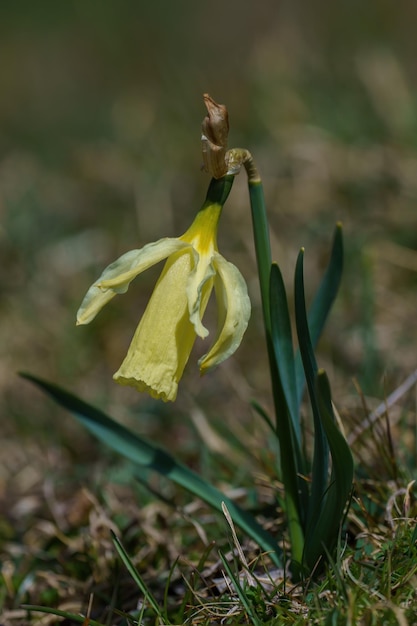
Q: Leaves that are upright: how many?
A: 4